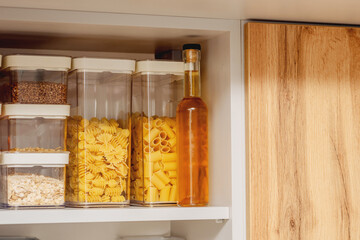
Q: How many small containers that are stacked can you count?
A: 3